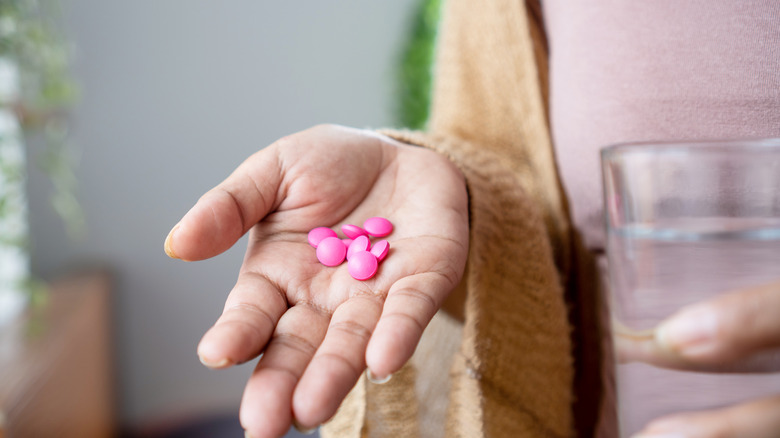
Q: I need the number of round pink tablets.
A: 8